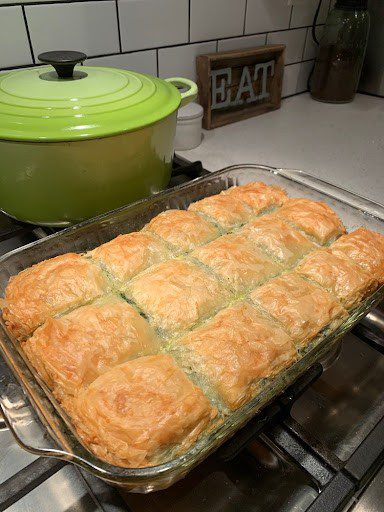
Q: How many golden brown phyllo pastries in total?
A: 15